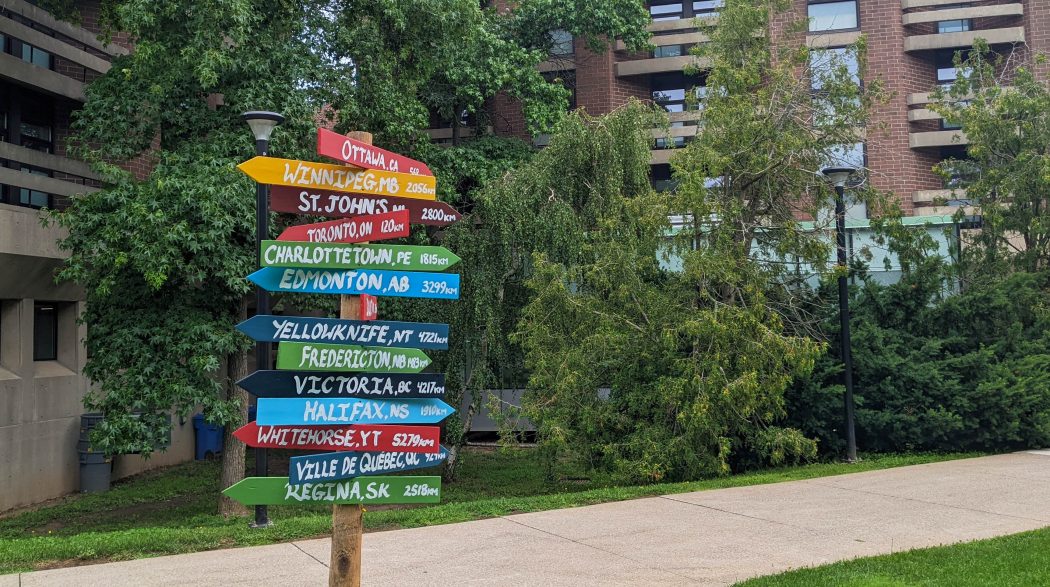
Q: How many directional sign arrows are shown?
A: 14